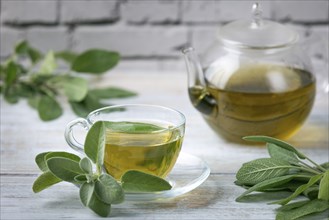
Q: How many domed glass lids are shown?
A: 1